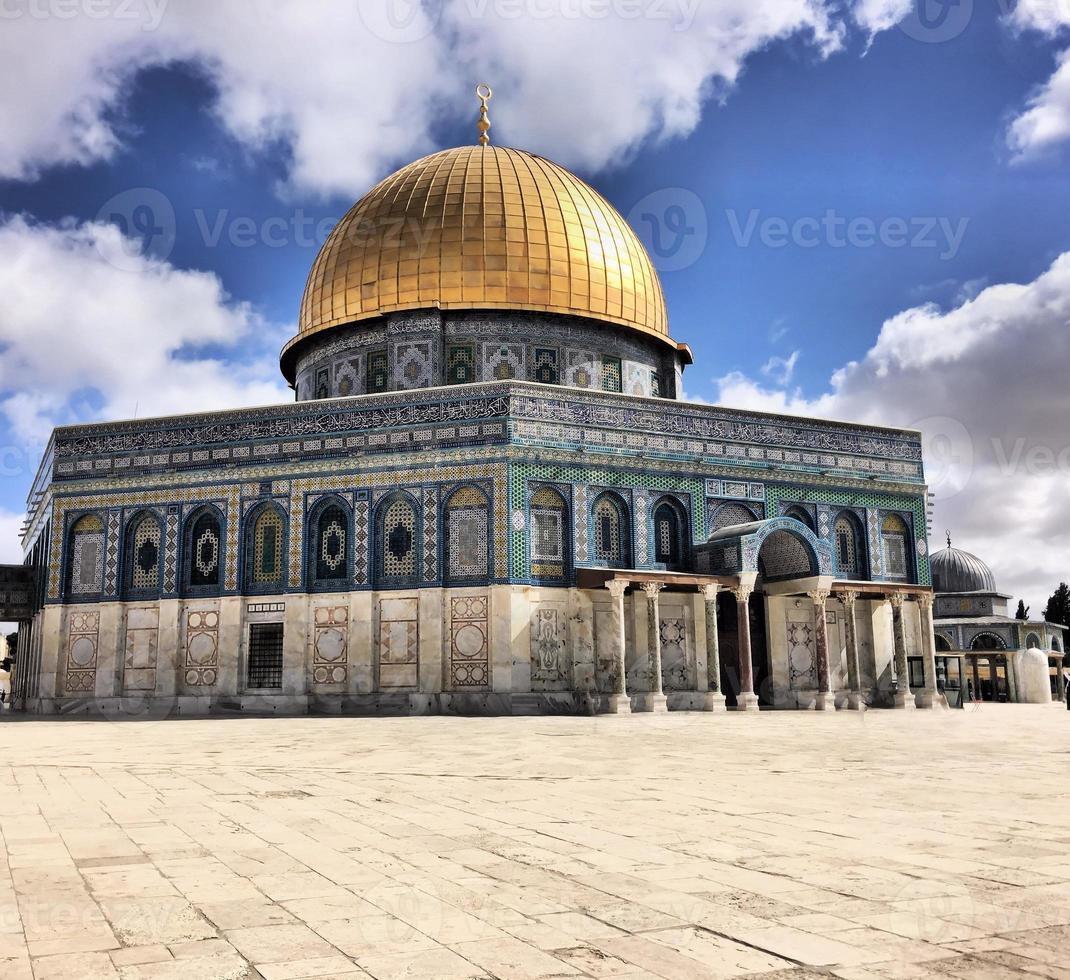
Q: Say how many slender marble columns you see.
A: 8